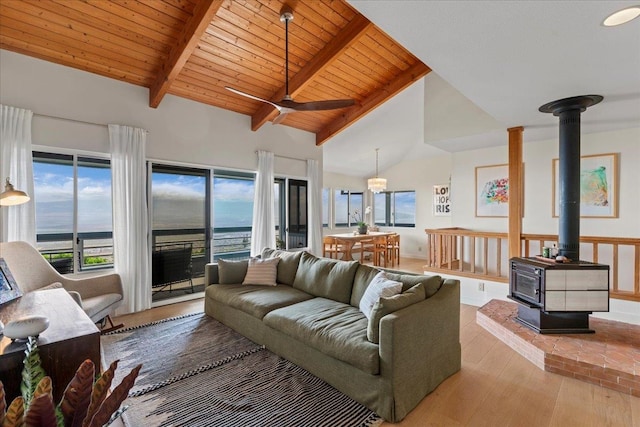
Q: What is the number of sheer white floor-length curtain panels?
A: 4